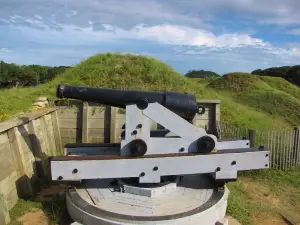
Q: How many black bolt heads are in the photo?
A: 12